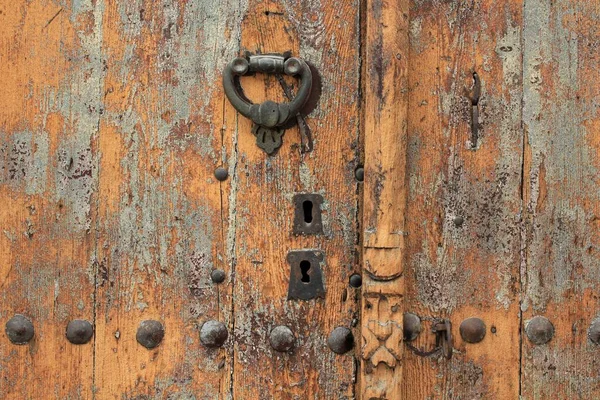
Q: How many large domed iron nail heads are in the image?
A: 10